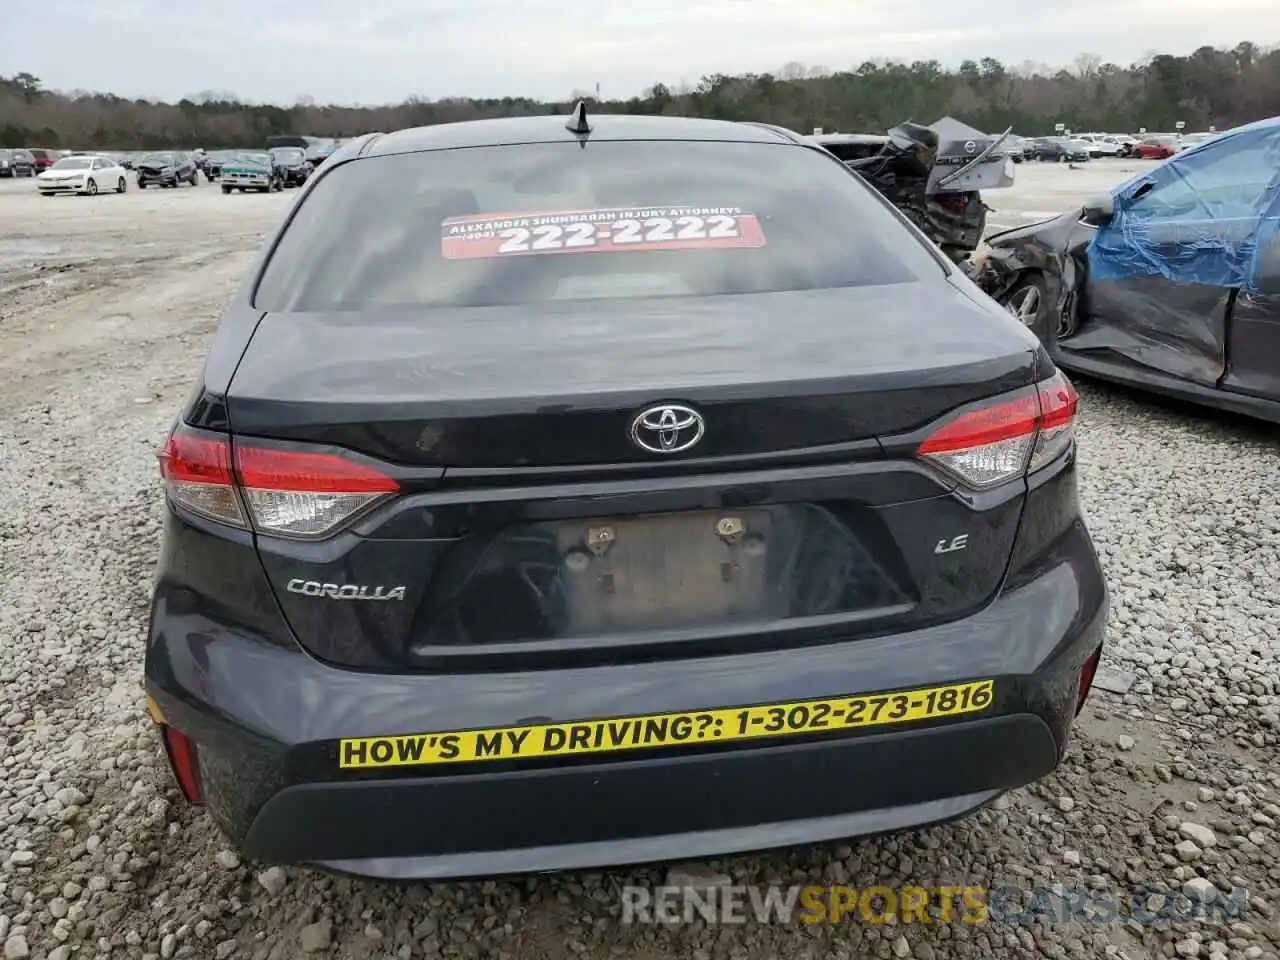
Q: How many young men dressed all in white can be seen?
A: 0